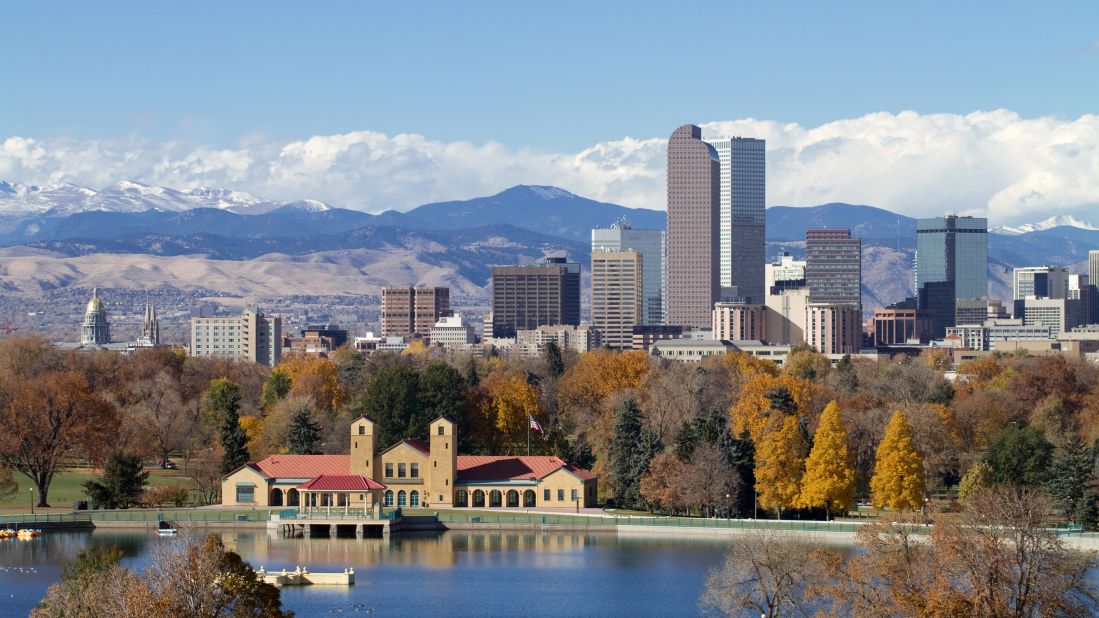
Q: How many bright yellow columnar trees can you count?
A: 3